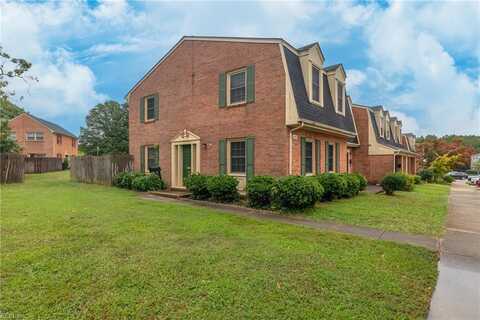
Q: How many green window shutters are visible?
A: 12